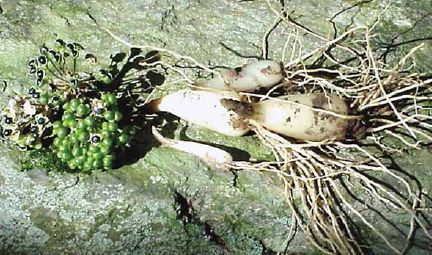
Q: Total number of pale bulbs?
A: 4